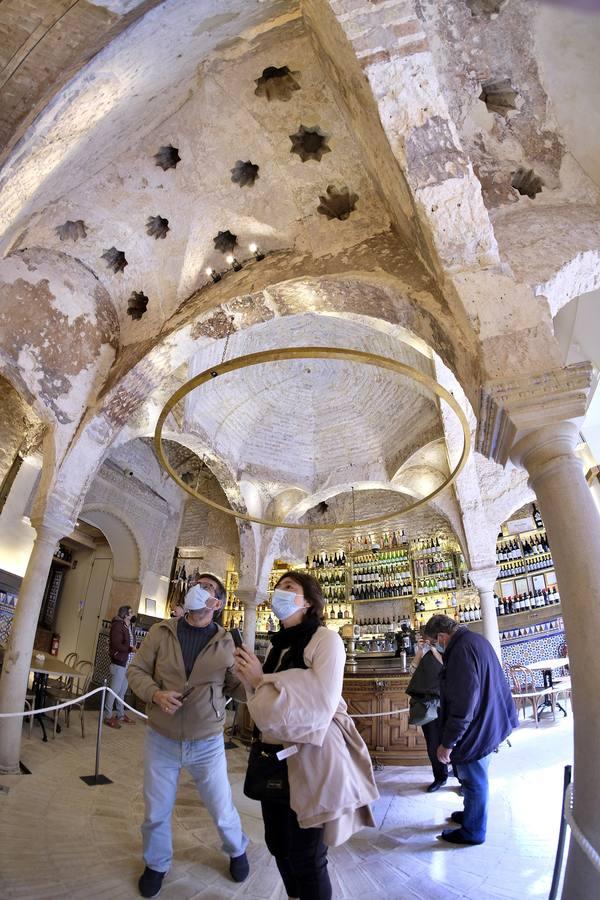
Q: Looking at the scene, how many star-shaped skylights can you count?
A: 13